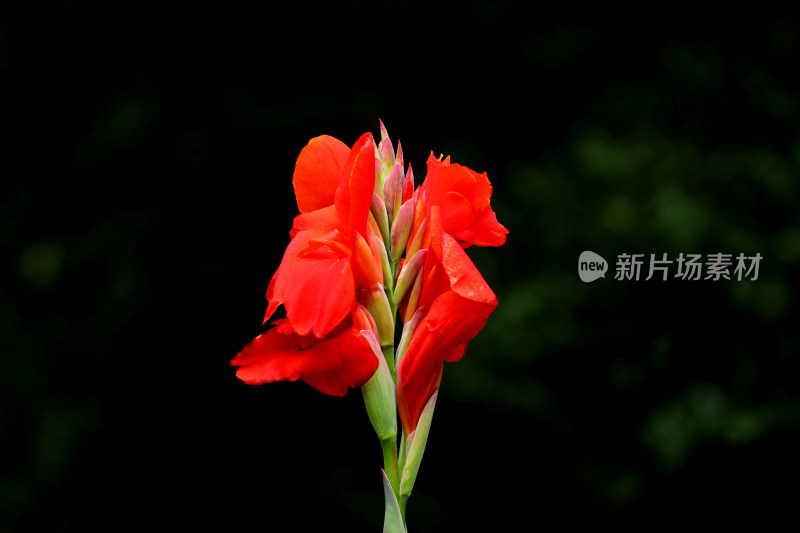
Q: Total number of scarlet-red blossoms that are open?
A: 4